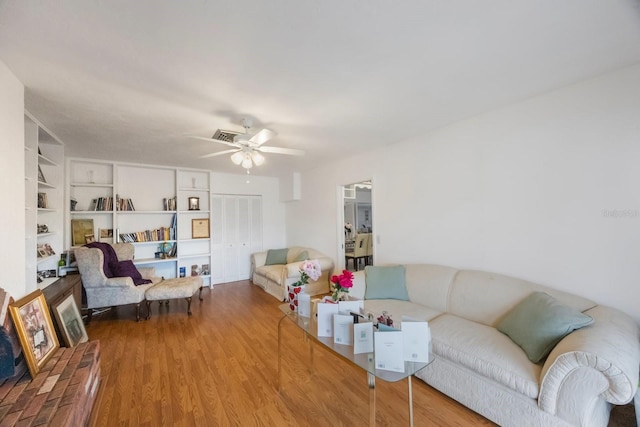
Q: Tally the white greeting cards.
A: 7